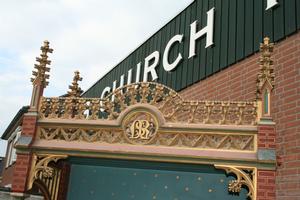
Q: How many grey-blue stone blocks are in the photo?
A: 2